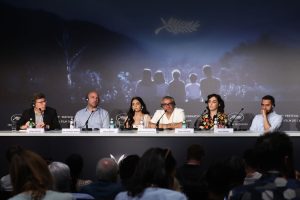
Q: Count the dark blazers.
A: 1